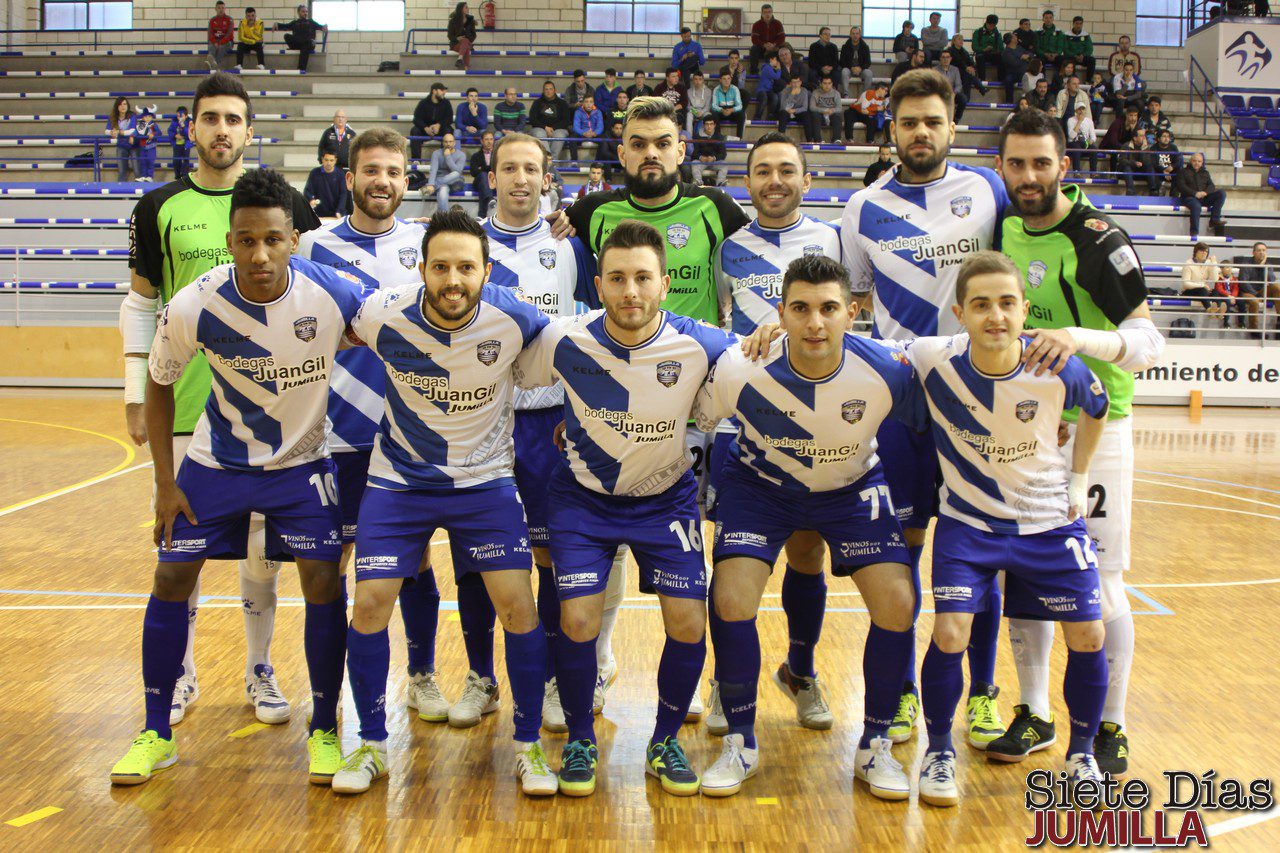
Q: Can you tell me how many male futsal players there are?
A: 12